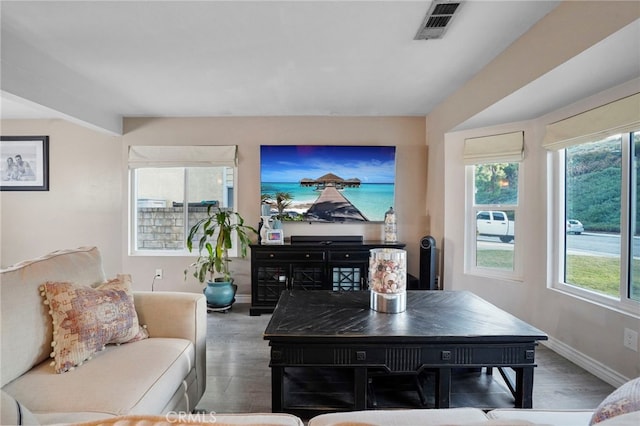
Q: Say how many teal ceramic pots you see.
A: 1